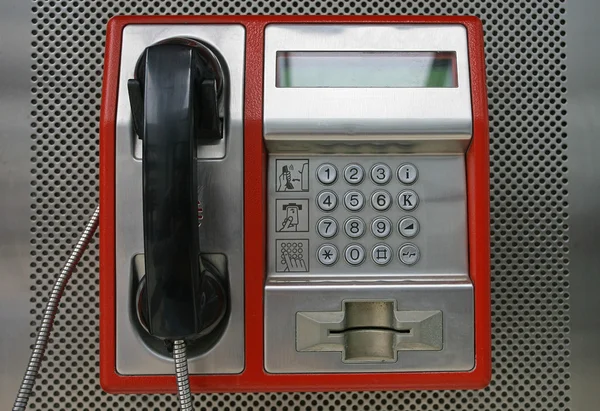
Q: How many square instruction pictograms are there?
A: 3